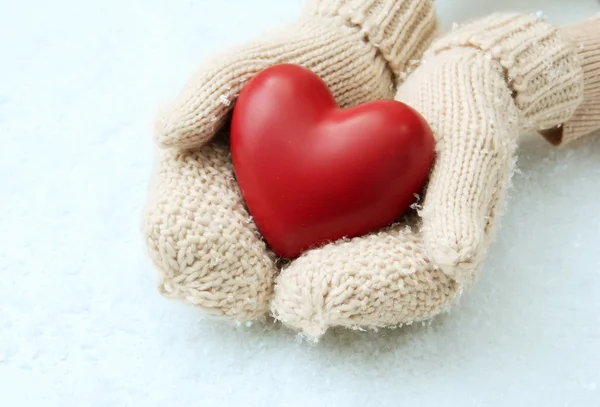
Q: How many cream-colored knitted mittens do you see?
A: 2